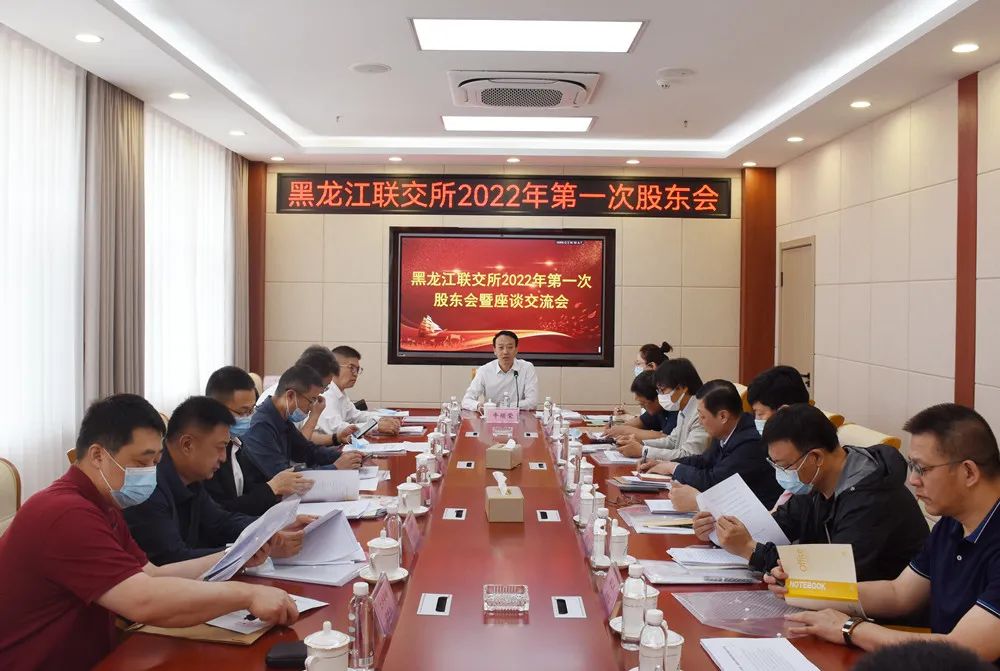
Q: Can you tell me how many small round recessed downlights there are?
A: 11